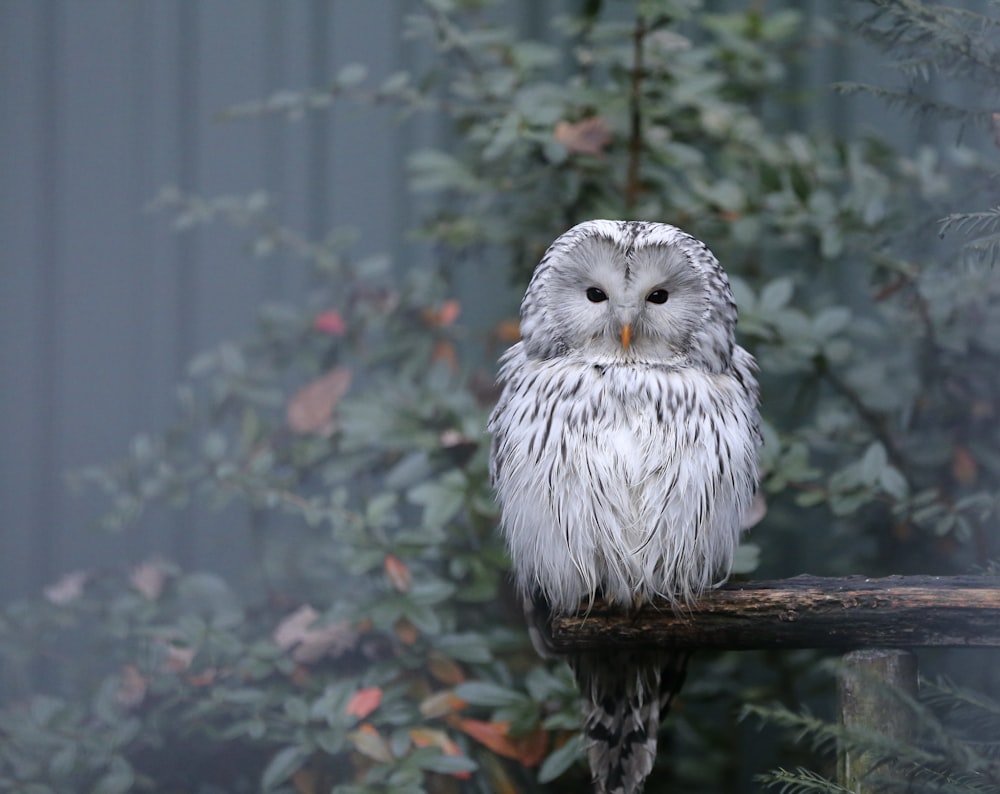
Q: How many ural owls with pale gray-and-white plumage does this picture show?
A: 1